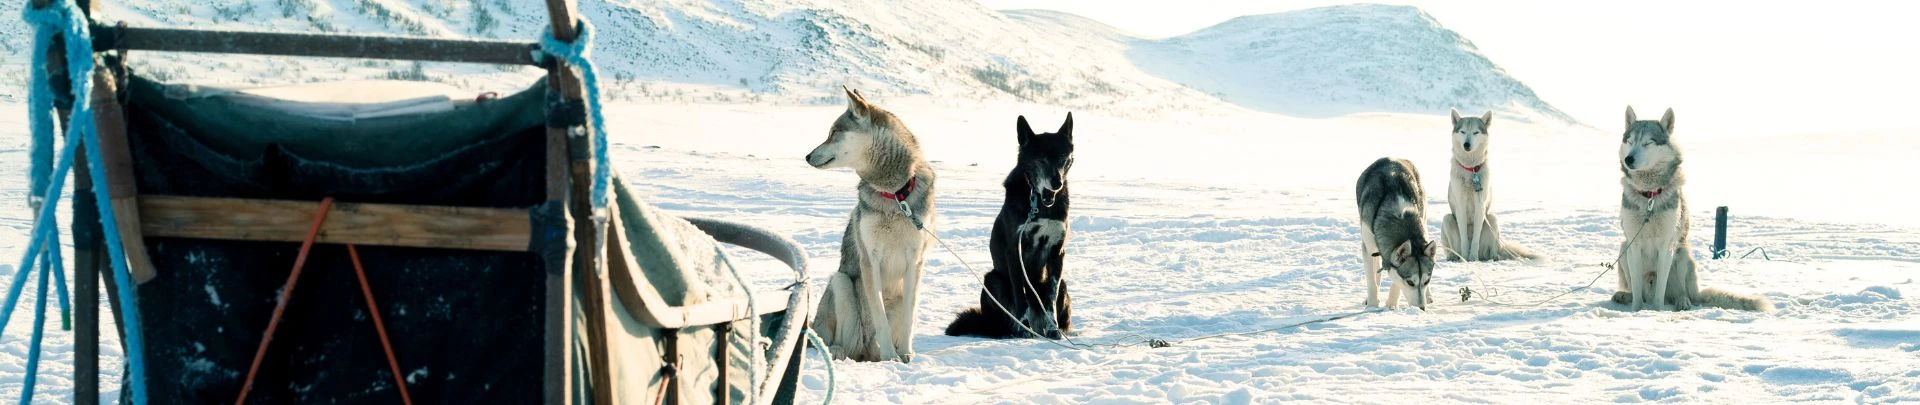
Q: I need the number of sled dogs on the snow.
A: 5